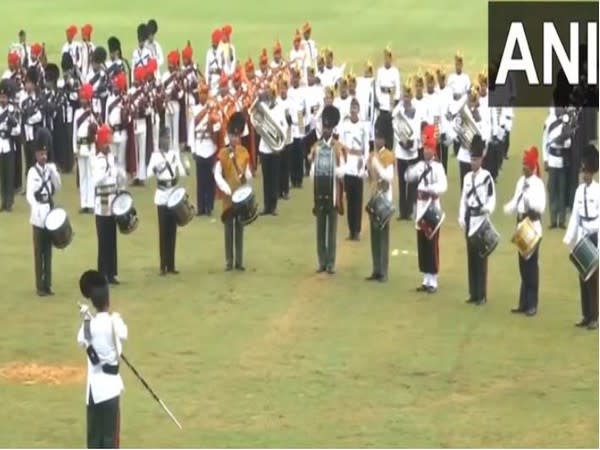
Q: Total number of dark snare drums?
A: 8